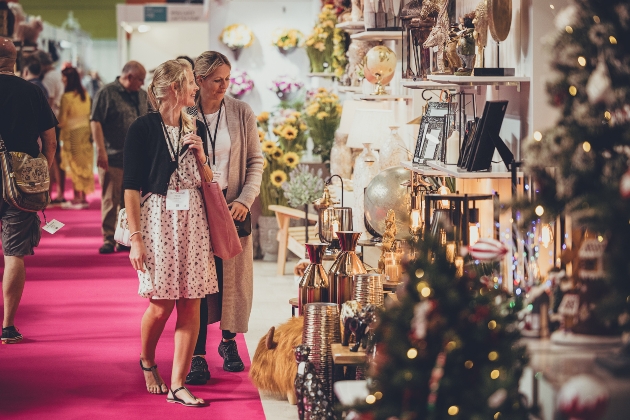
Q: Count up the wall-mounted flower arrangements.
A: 4